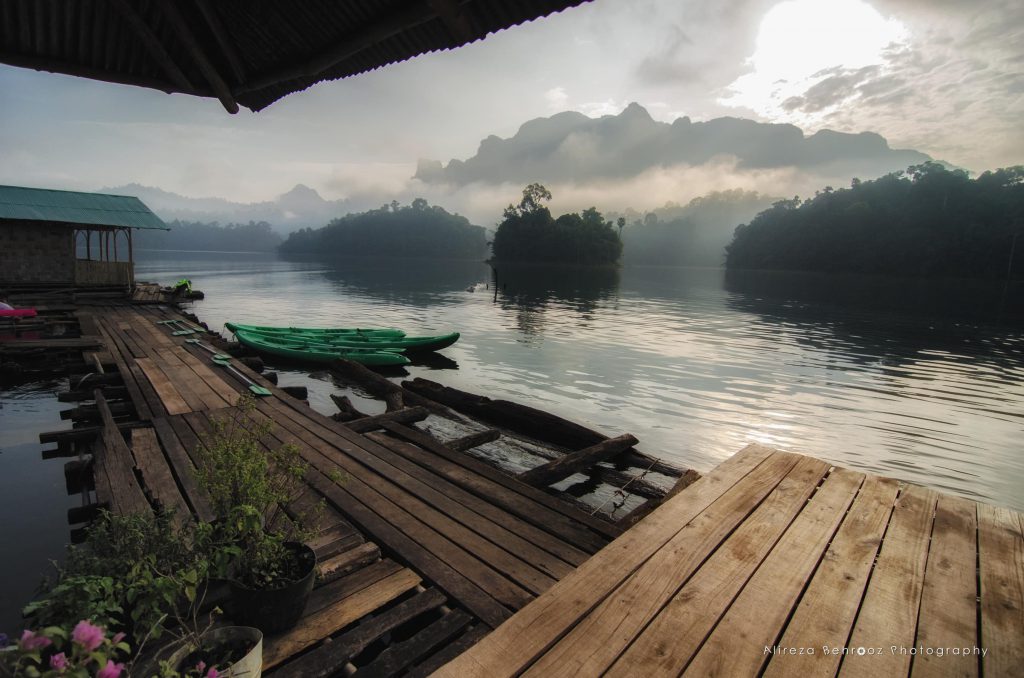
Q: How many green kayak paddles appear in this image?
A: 5